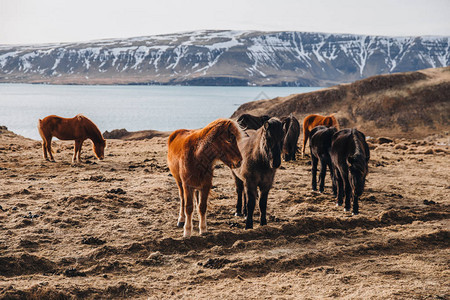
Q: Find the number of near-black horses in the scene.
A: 5